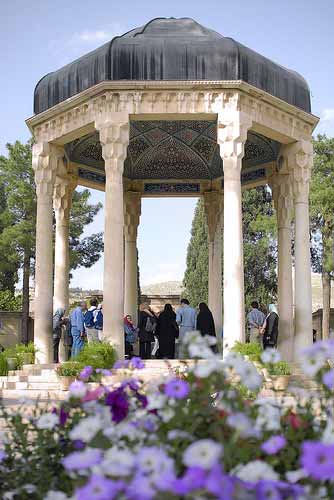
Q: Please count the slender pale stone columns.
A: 8